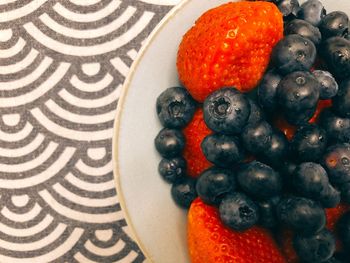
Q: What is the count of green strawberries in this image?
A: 0